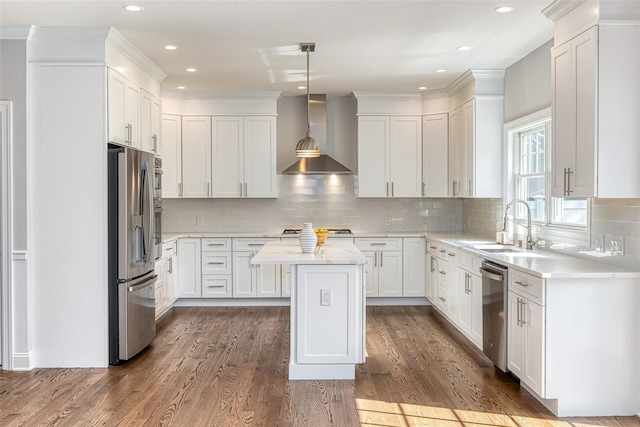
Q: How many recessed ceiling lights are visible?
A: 9